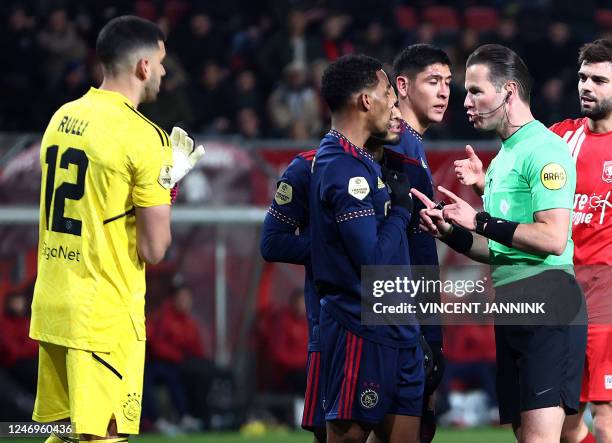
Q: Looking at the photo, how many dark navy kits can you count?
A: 3